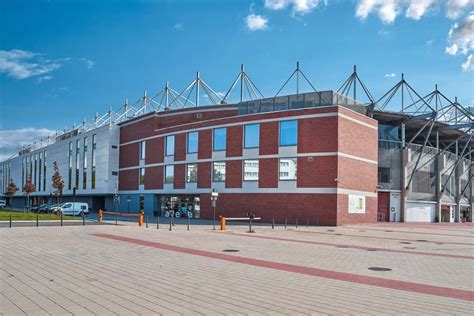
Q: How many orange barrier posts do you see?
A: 3